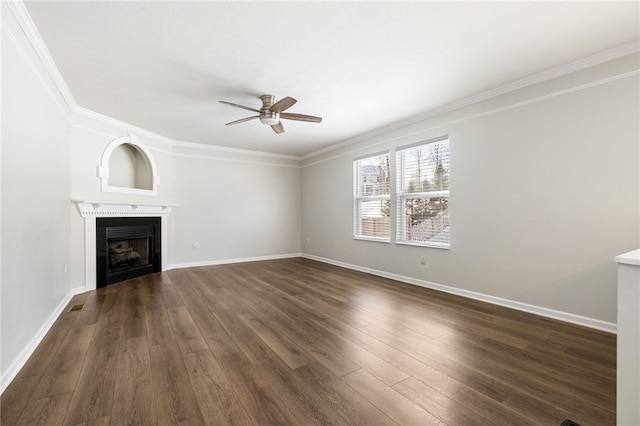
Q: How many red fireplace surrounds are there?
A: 0